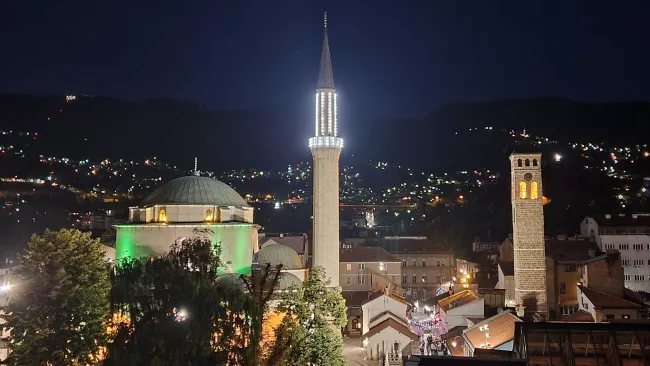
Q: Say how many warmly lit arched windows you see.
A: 4